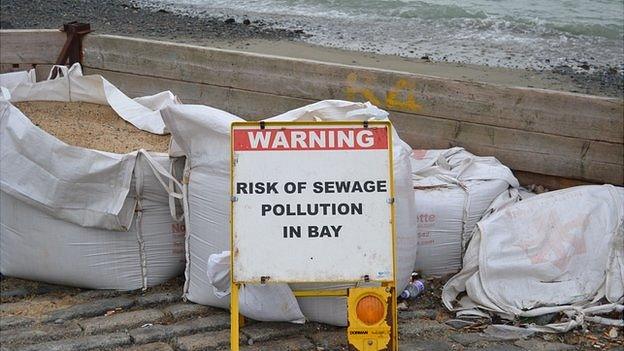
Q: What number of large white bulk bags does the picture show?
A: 4